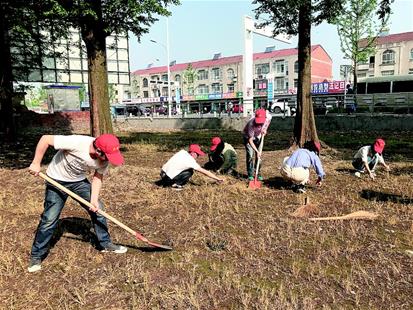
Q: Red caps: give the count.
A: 6